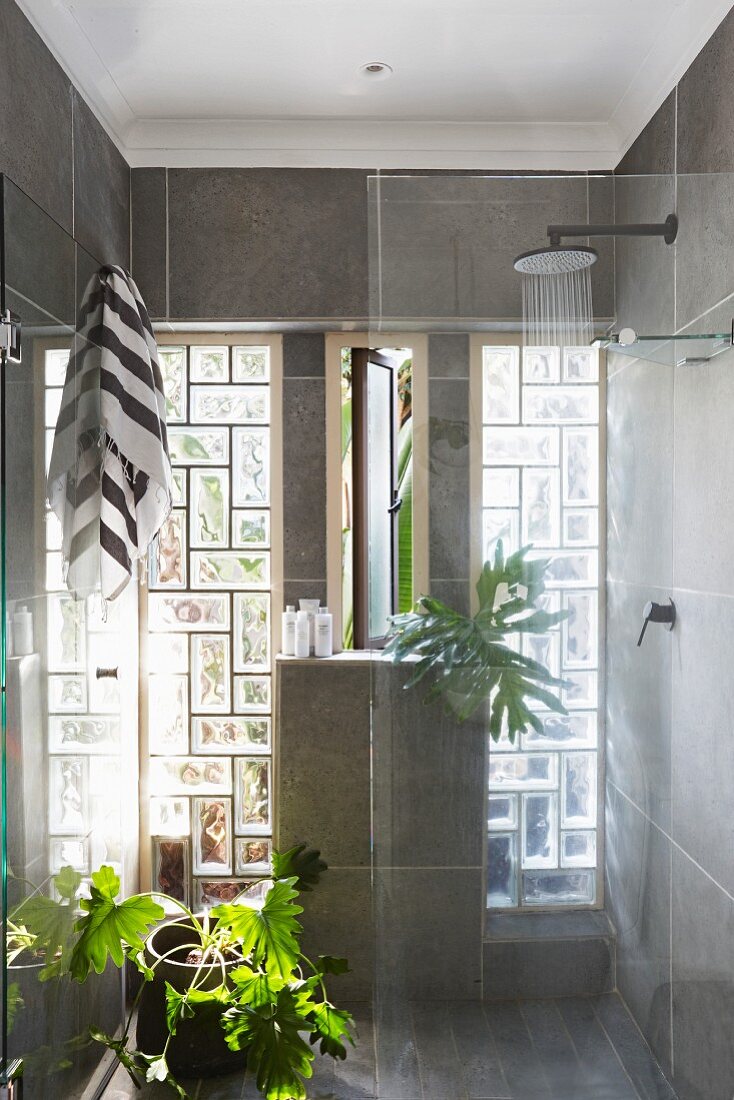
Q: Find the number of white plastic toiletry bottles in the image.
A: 4